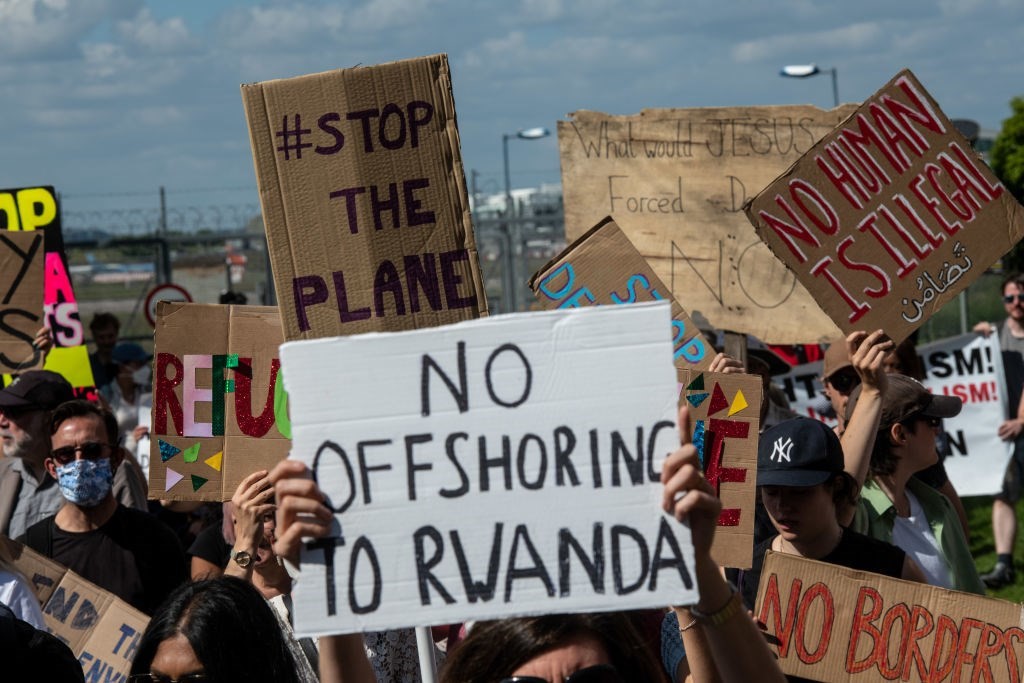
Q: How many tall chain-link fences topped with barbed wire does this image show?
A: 1